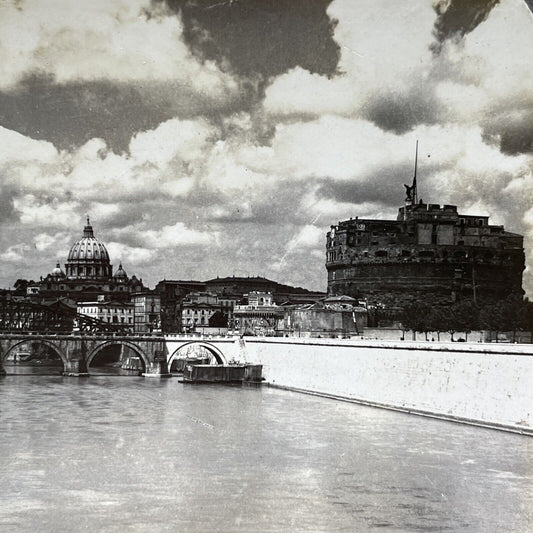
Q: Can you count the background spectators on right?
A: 0